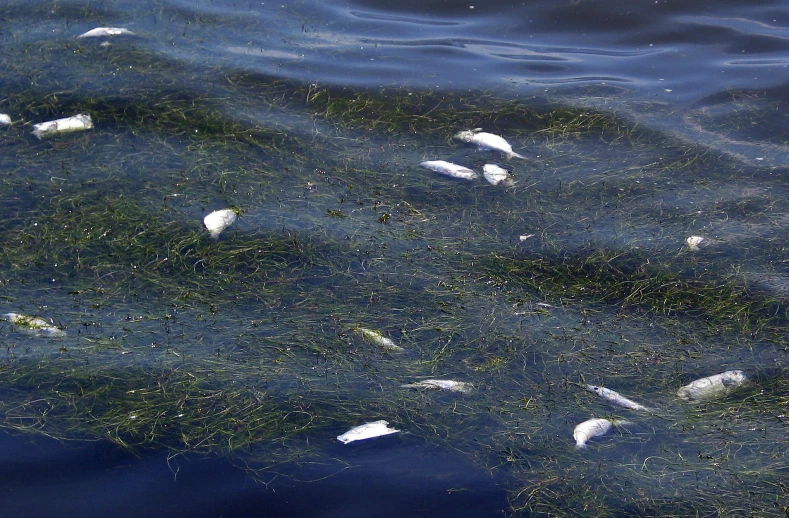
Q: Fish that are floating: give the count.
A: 15